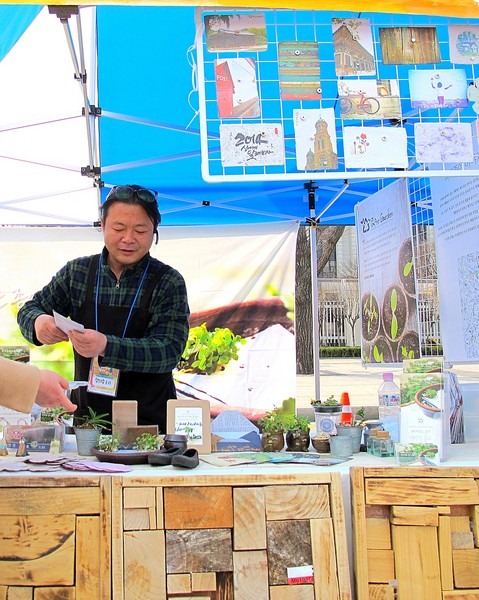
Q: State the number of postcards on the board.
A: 12